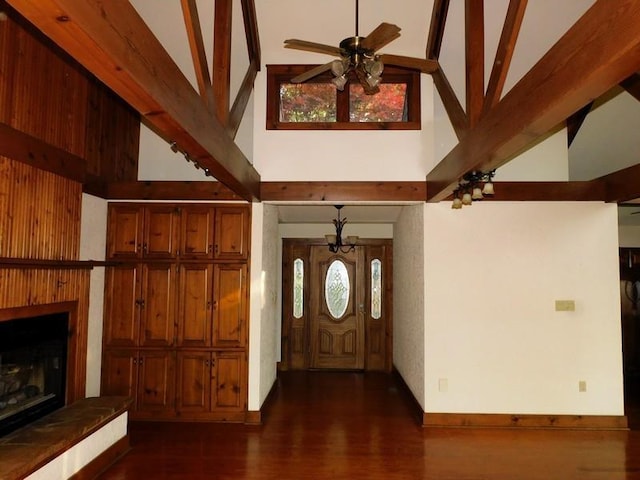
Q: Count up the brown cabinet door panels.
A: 12